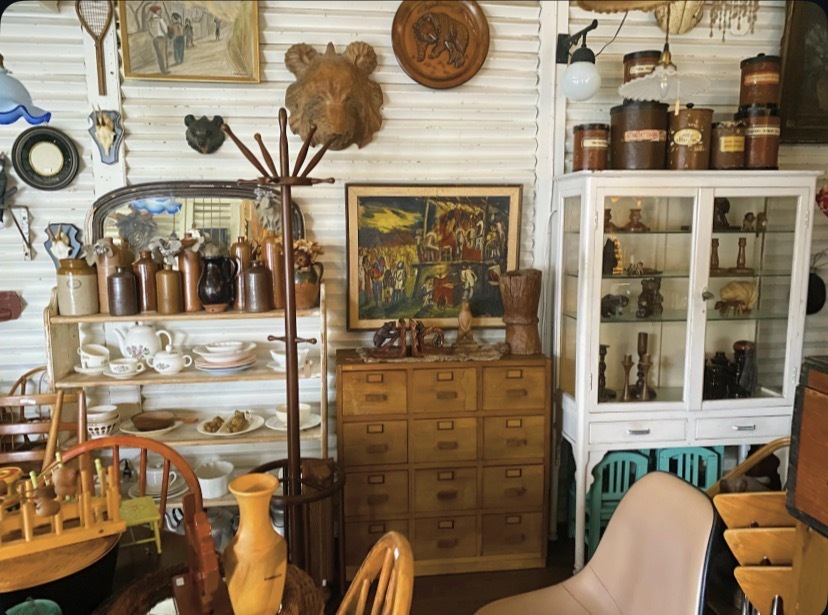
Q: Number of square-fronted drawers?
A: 12